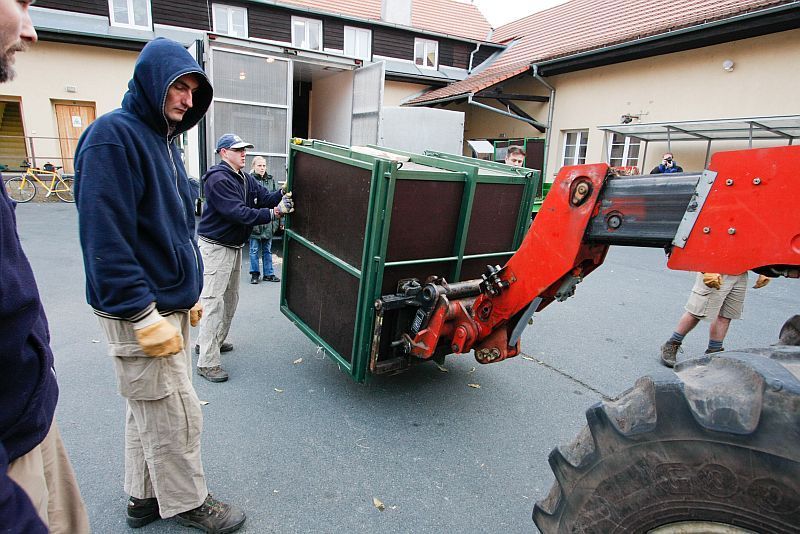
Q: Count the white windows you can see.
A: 7